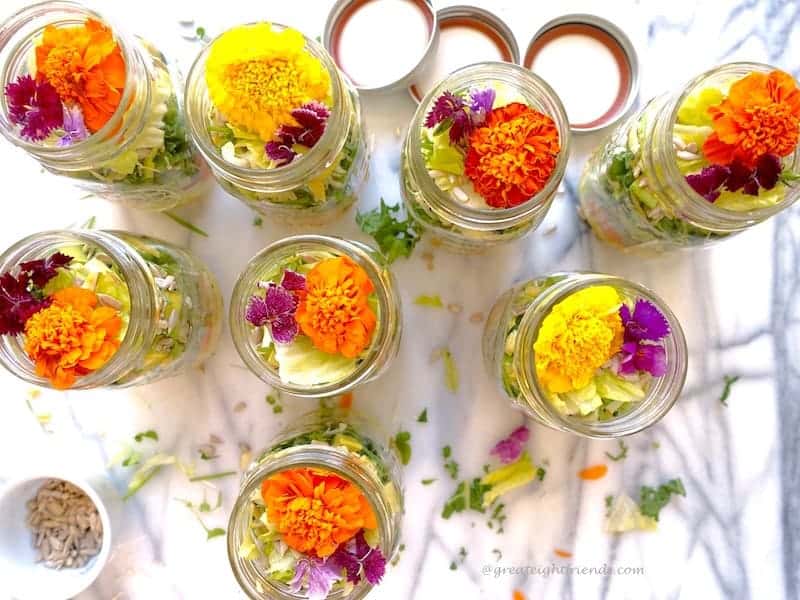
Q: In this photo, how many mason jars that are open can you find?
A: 8